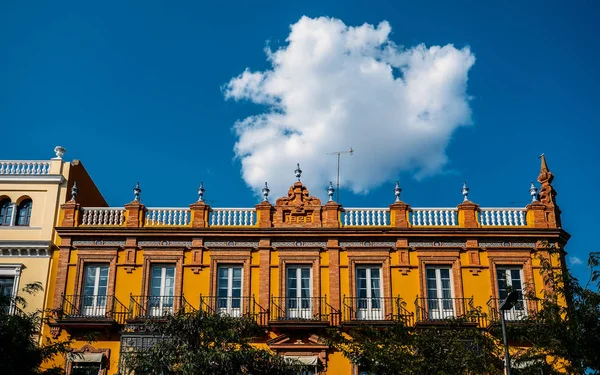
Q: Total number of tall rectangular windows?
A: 7